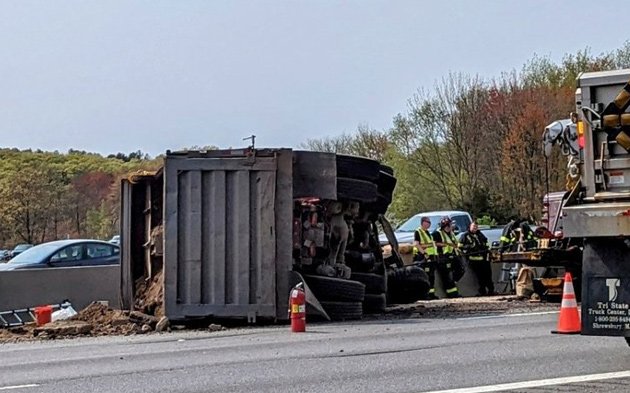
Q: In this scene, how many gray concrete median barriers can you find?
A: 1